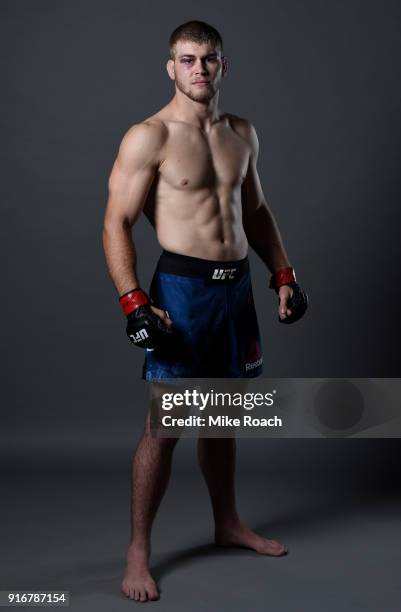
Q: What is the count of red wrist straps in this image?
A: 2